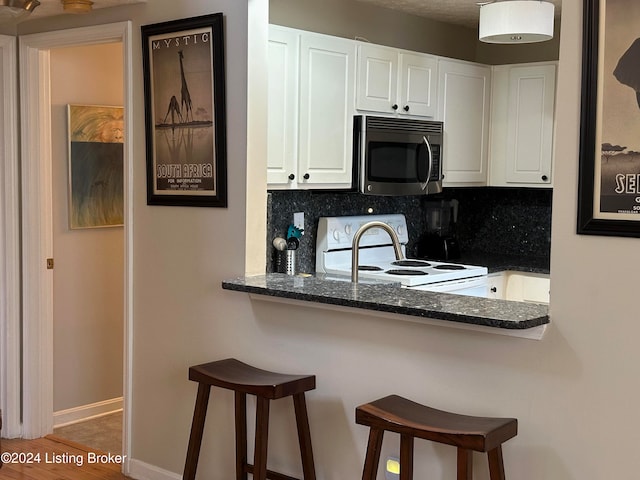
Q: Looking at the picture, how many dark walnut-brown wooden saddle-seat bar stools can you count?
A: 2